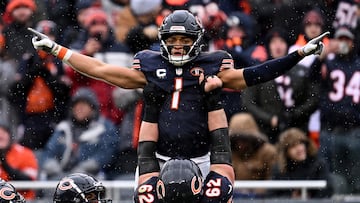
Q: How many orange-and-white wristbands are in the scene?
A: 1